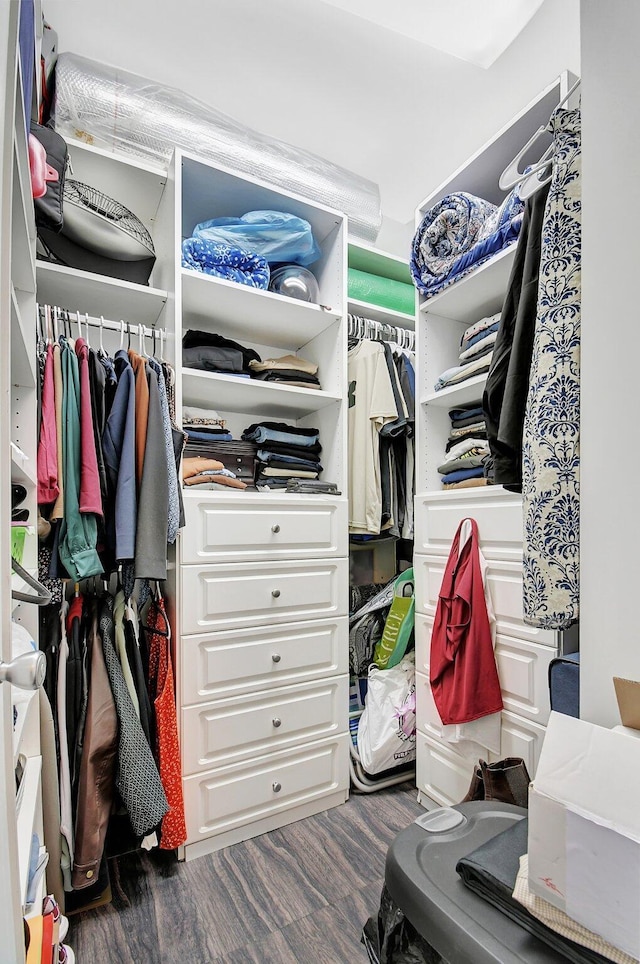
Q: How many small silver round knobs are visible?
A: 5